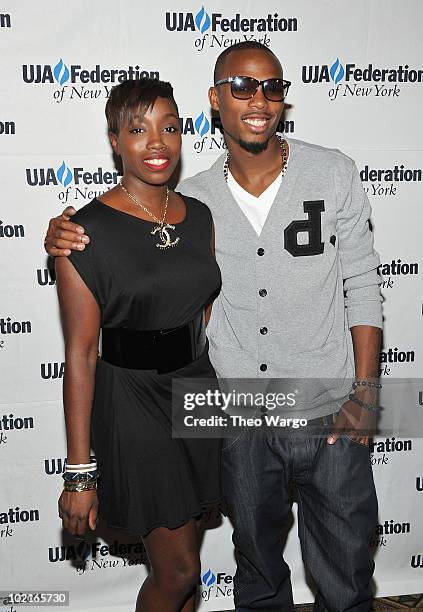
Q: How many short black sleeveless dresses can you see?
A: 1